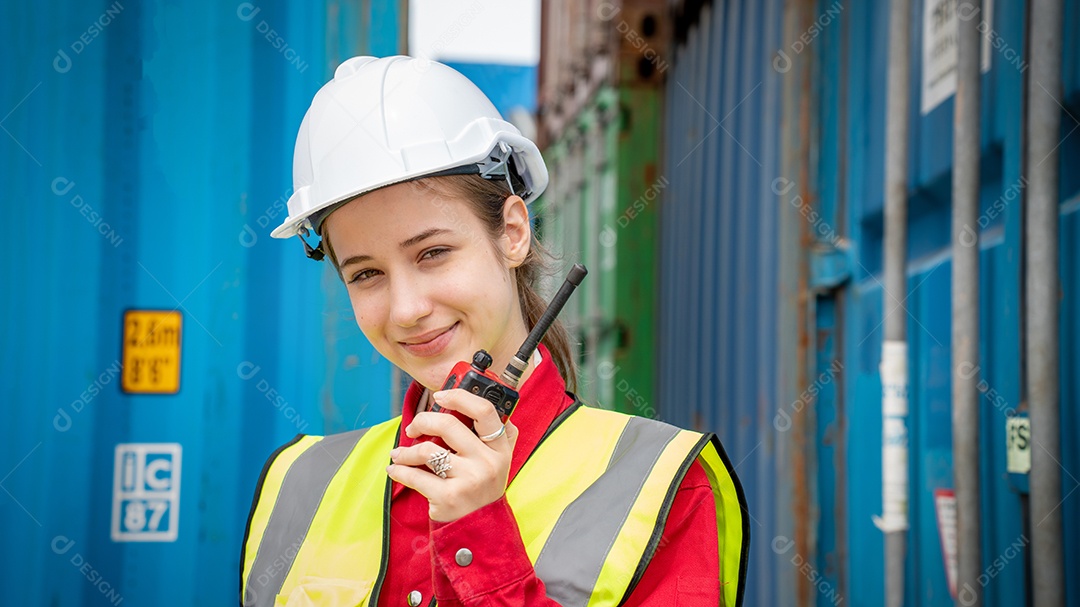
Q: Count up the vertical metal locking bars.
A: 3